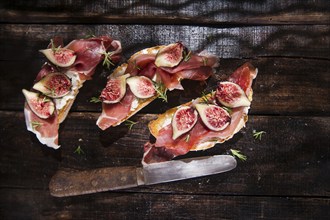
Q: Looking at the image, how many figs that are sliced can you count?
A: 9